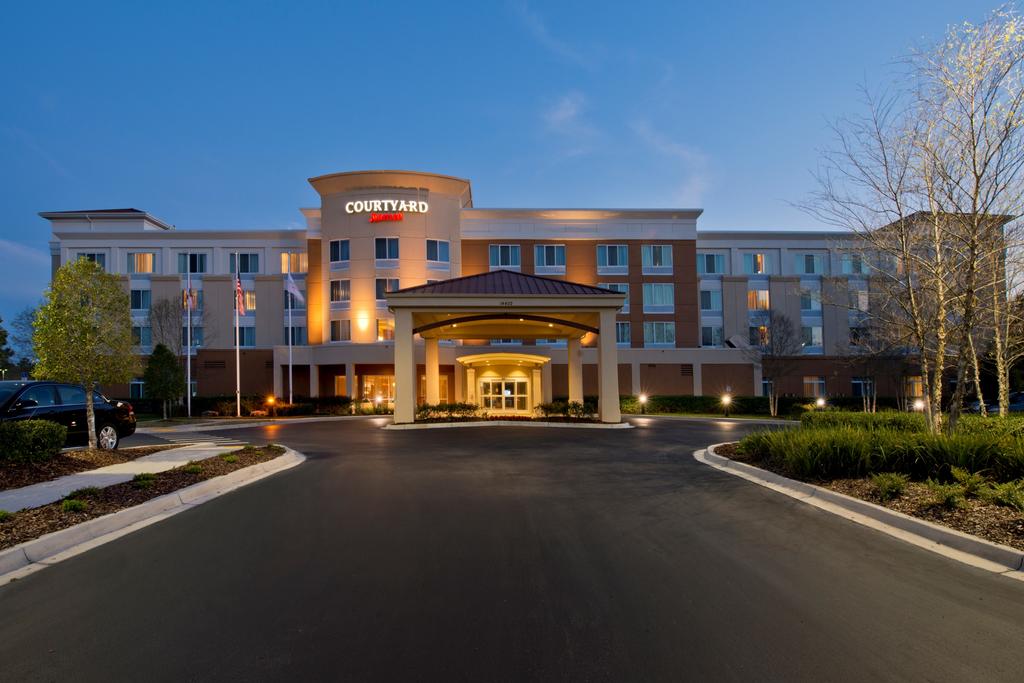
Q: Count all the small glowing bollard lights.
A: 6